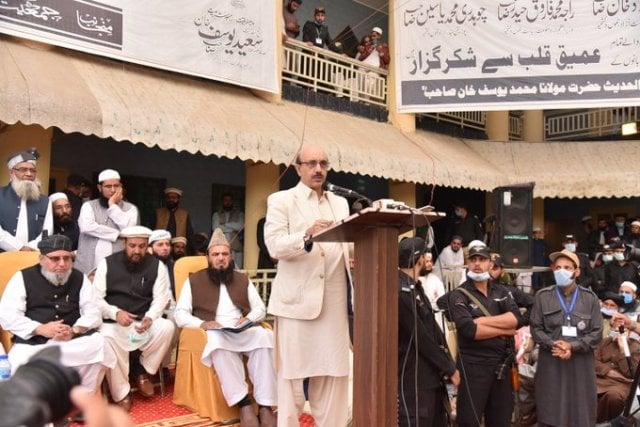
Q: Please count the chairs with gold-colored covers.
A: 2